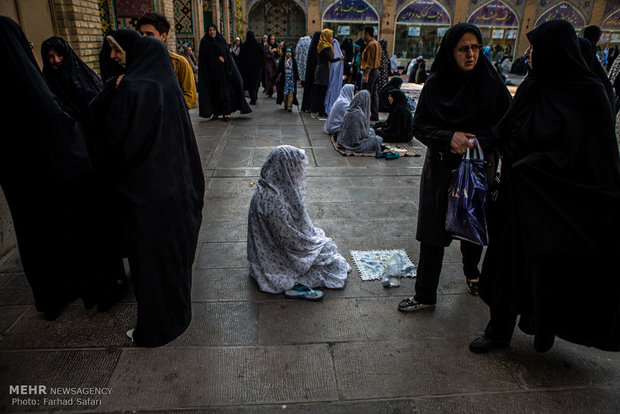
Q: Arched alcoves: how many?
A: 6